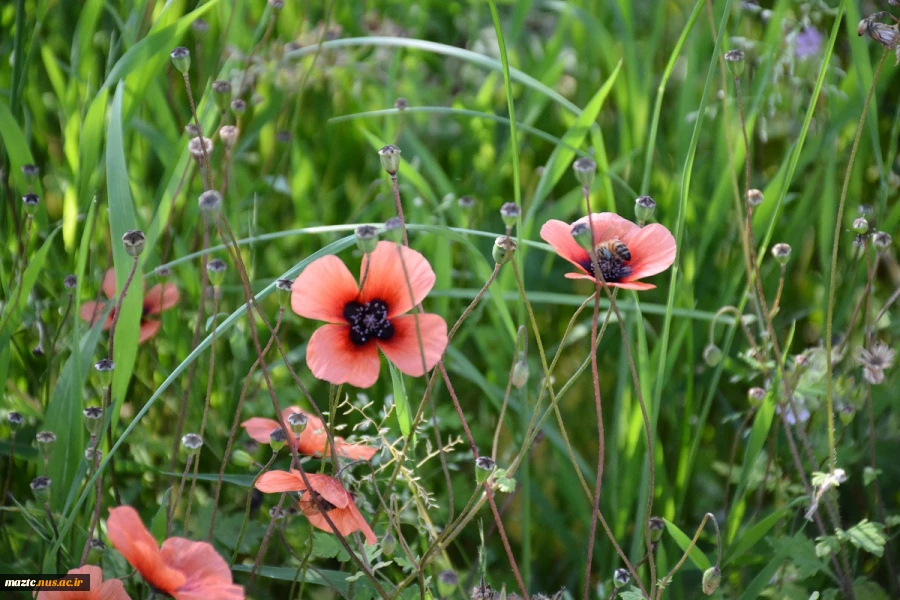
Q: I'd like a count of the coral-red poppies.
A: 7